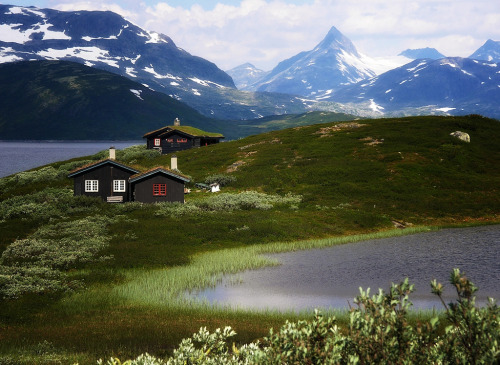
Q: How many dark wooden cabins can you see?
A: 3